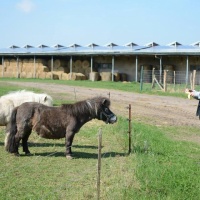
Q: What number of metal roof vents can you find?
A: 11